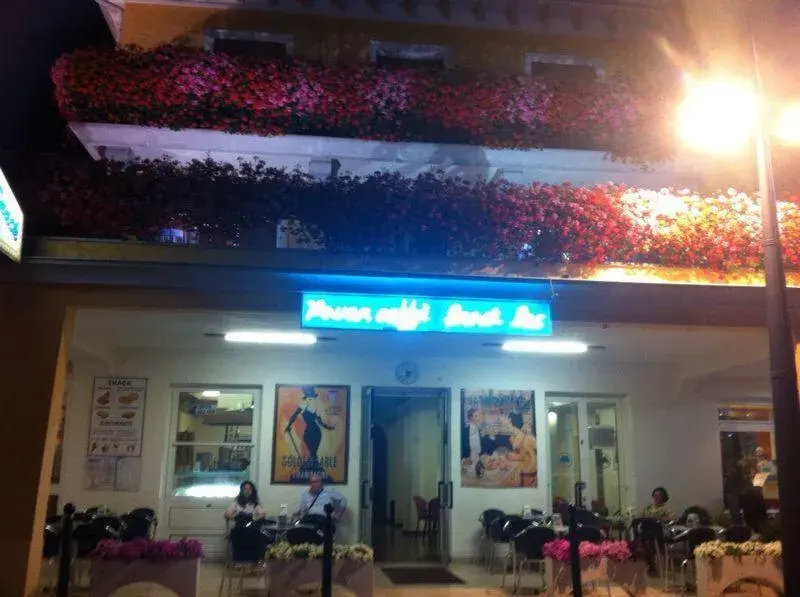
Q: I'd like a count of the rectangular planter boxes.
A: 4